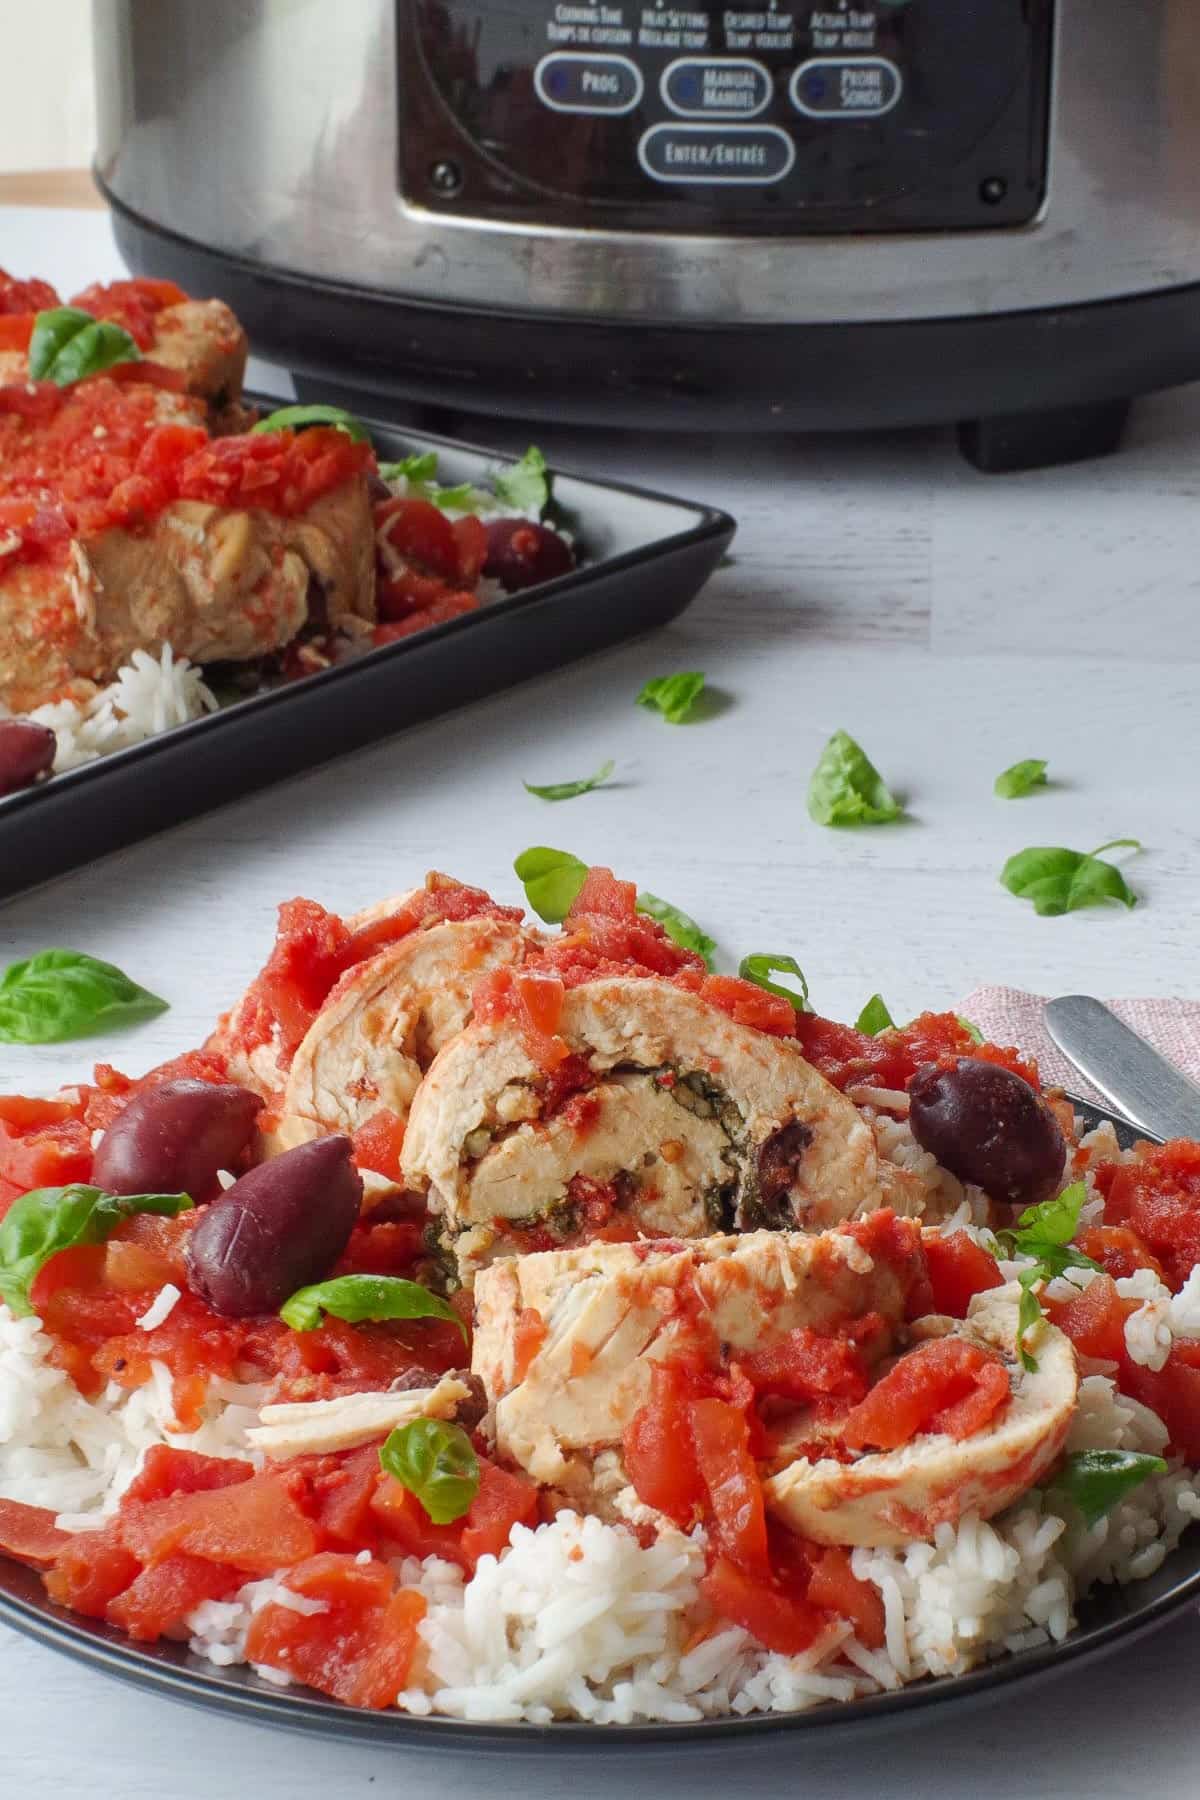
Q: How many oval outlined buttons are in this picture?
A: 4